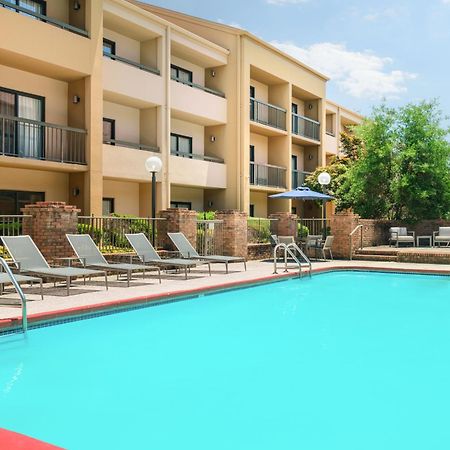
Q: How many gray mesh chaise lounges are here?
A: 5